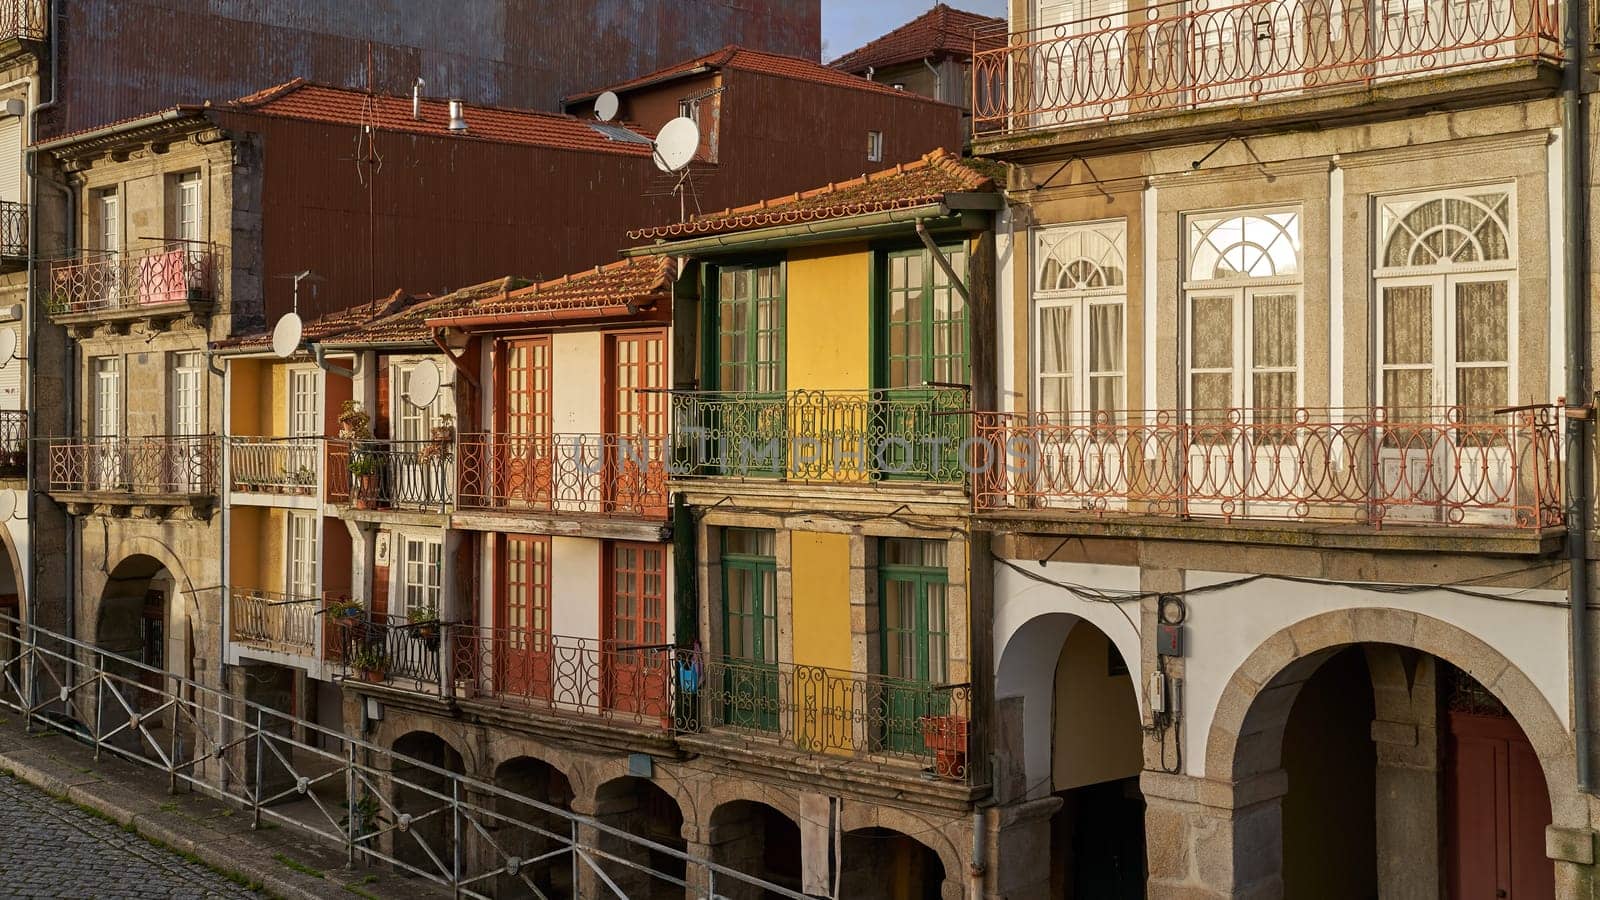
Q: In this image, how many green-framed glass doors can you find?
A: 4